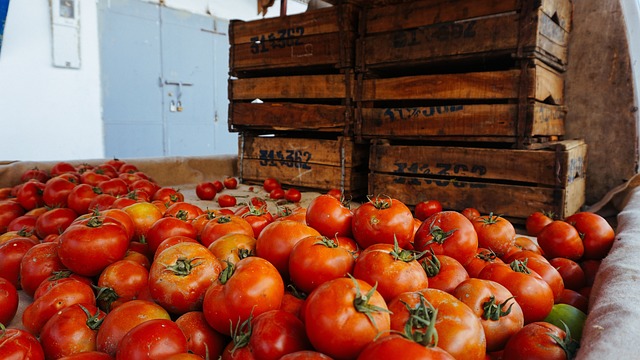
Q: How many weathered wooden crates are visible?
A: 6